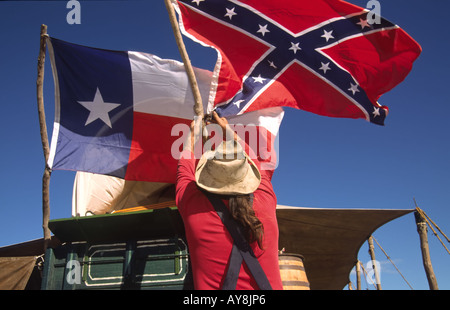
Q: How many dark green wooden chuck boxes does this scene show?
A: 1